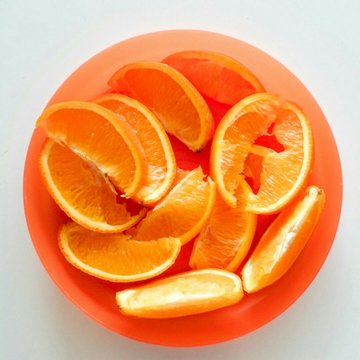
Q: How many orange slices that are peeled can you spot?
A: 0